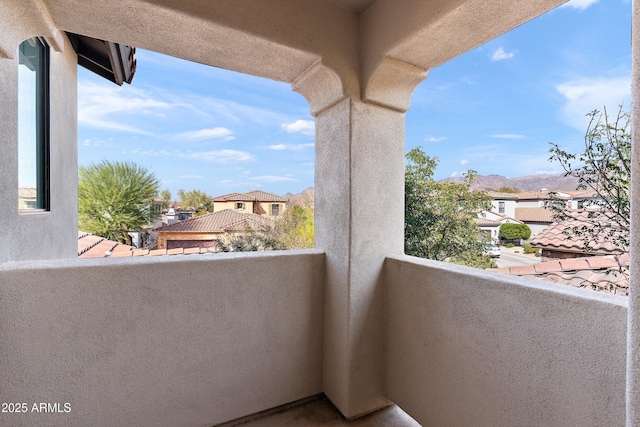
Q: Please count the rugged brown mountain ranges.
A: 1